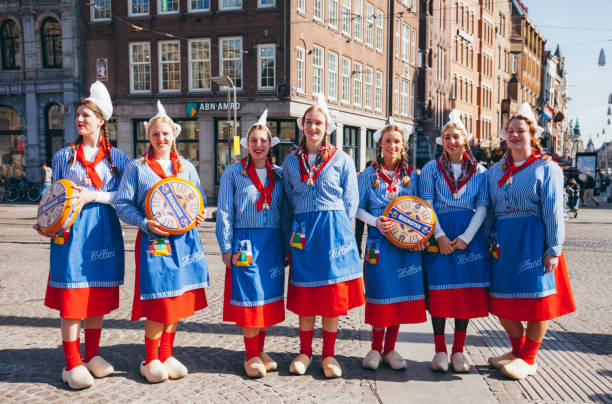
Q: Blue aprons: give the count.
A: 7